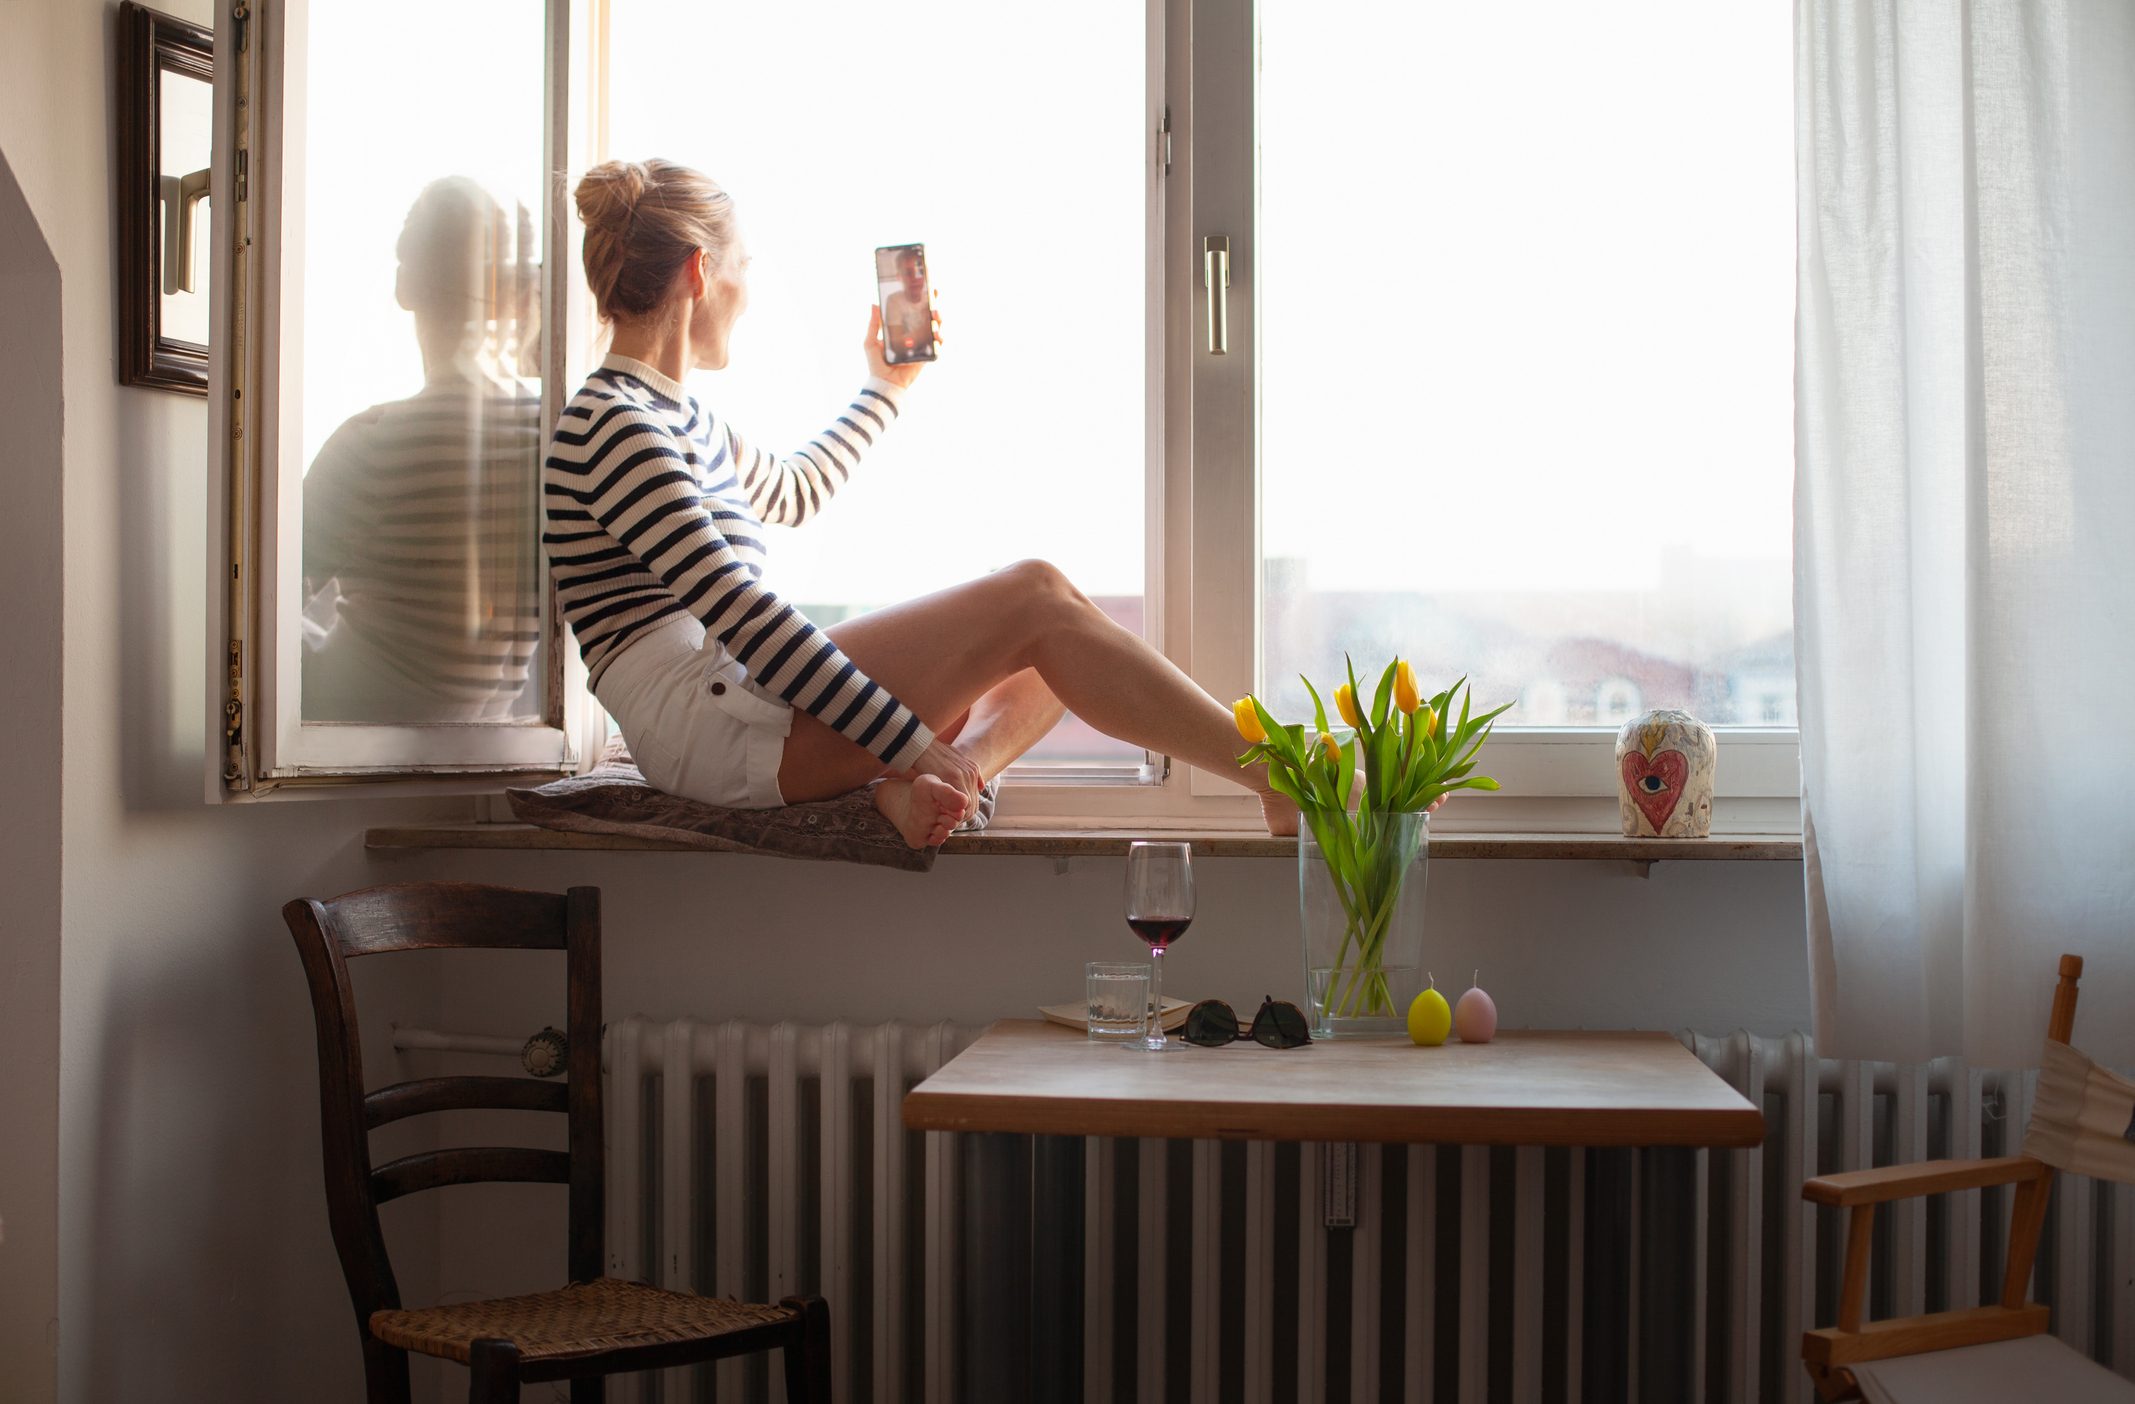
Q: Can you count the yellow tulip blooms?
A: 5